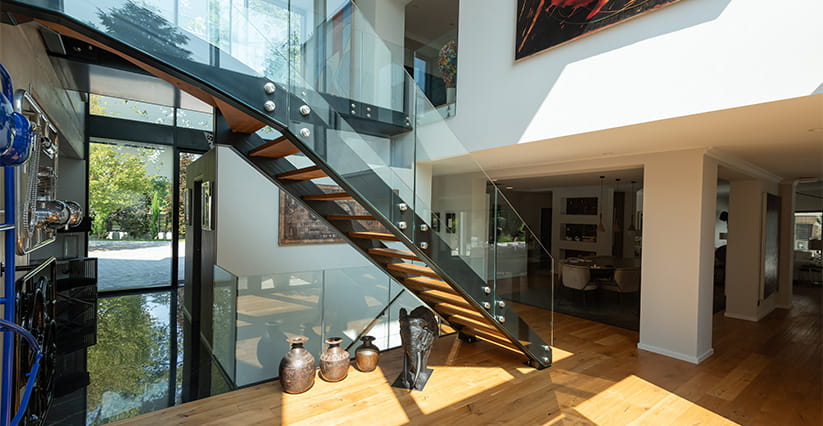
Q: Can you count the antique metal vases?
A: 3